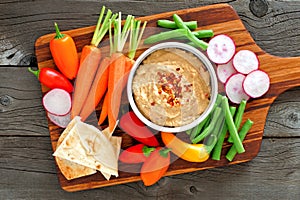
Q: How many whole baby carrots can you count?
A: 4